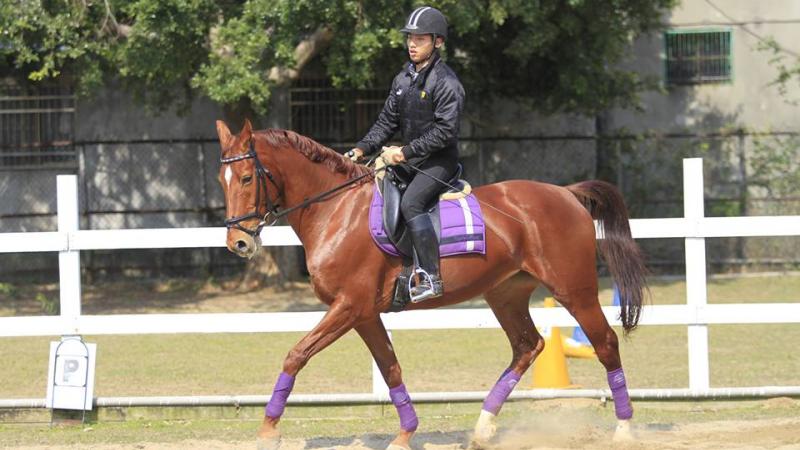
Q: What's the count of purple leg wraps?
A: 4